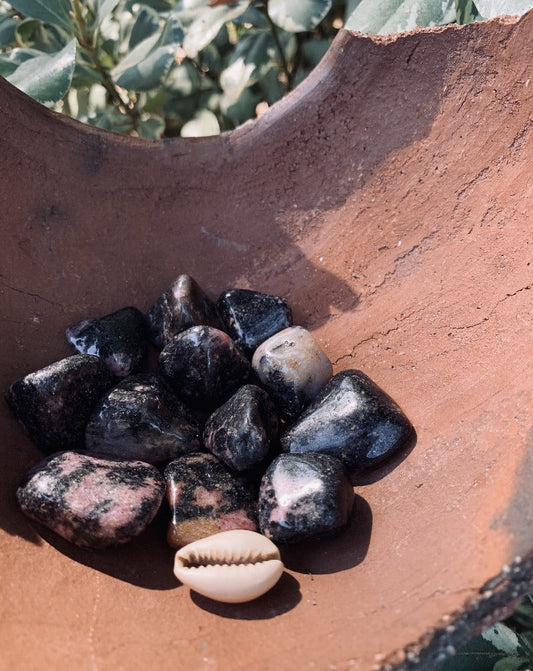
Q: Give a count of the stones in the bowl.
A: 12